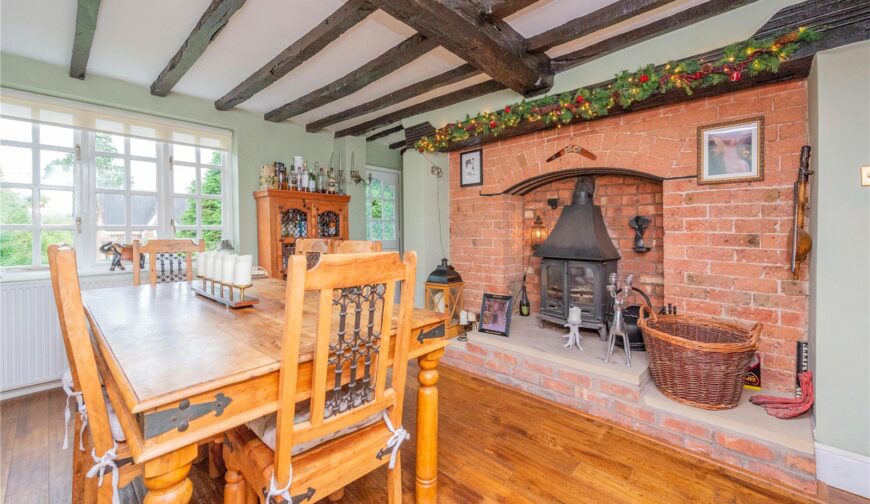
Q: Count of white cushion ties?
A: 4